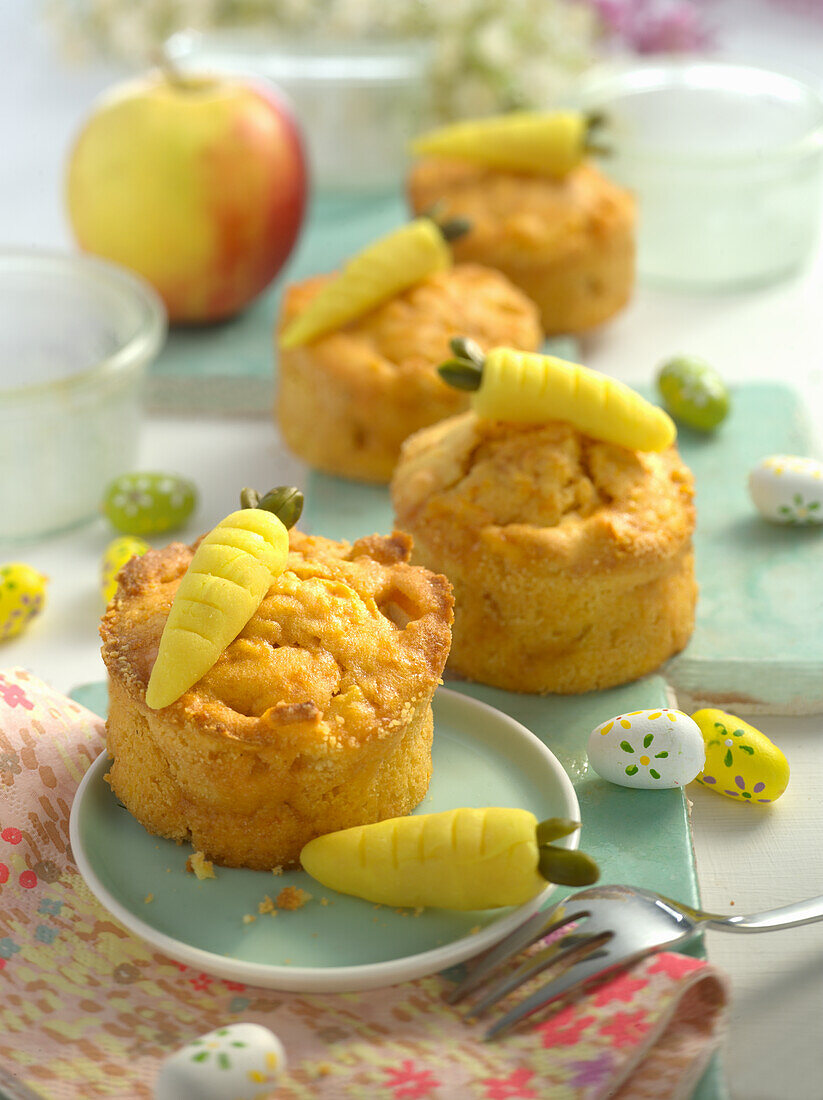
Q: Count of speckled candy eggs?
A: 8